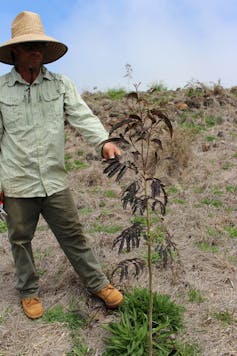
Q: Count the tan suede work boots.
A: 2